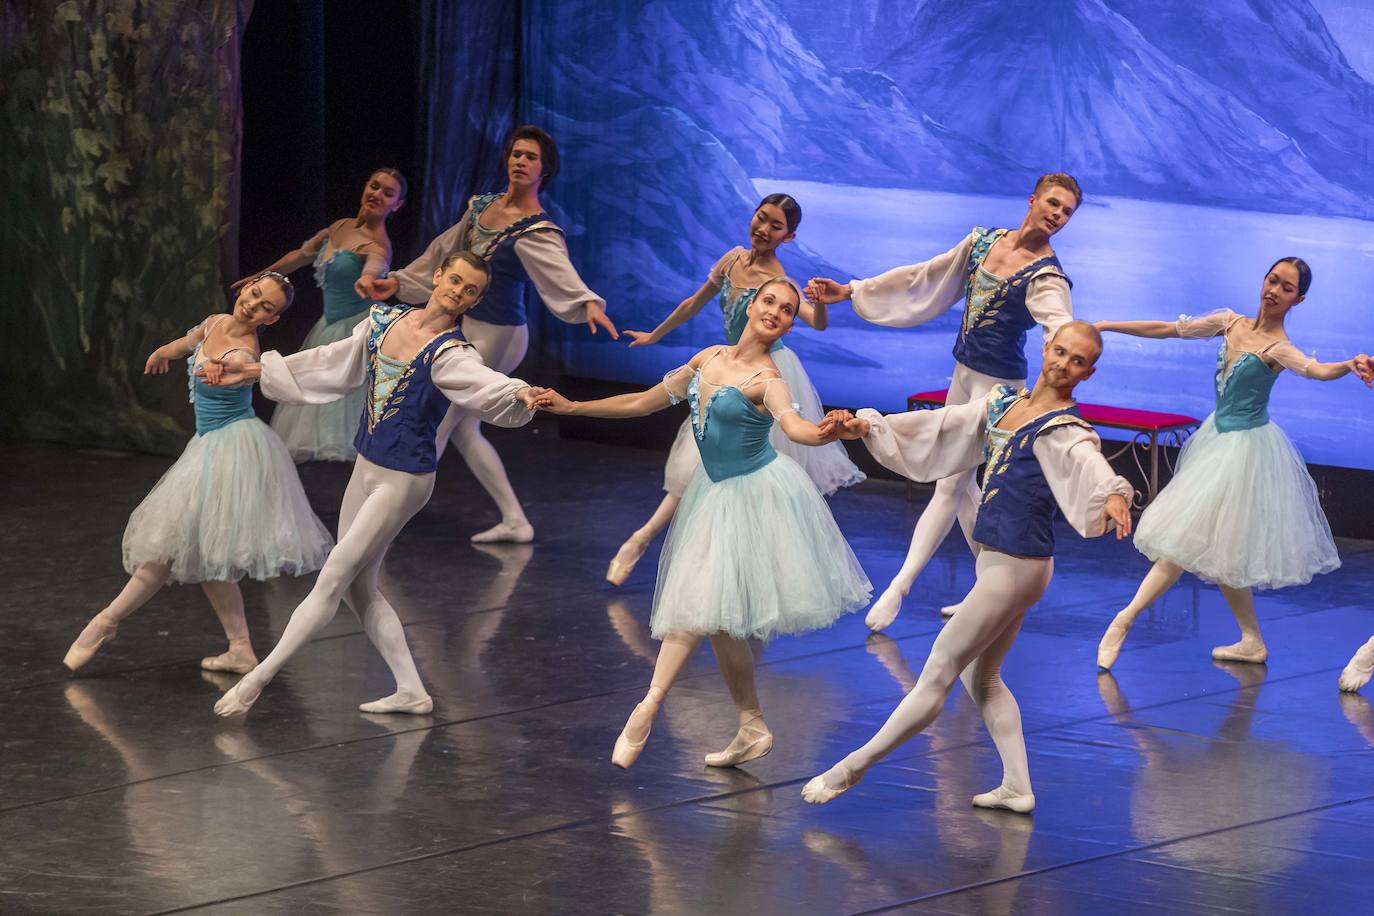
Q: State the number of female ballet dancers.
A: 5